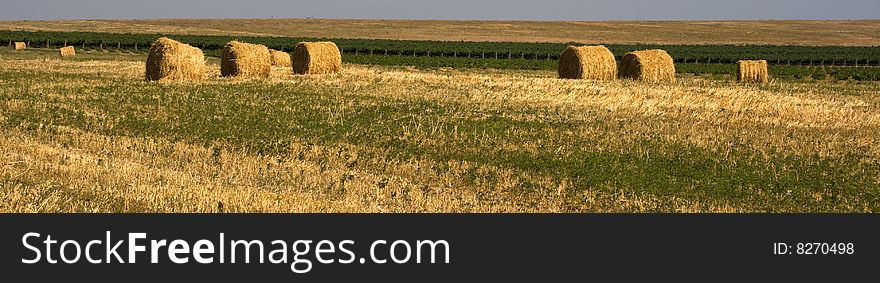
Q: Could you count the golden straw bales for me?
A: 9